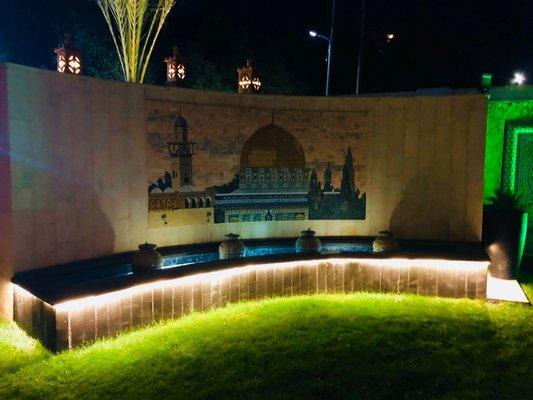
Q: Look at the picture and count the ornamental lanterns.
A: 3